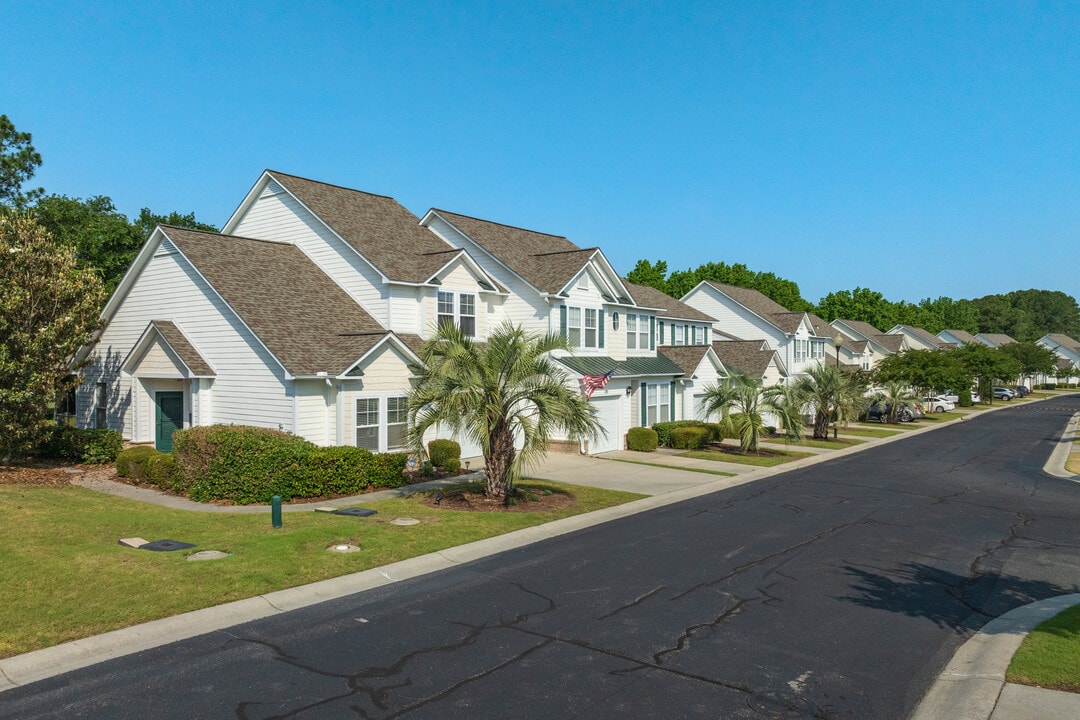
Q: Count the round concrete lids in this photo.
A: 3